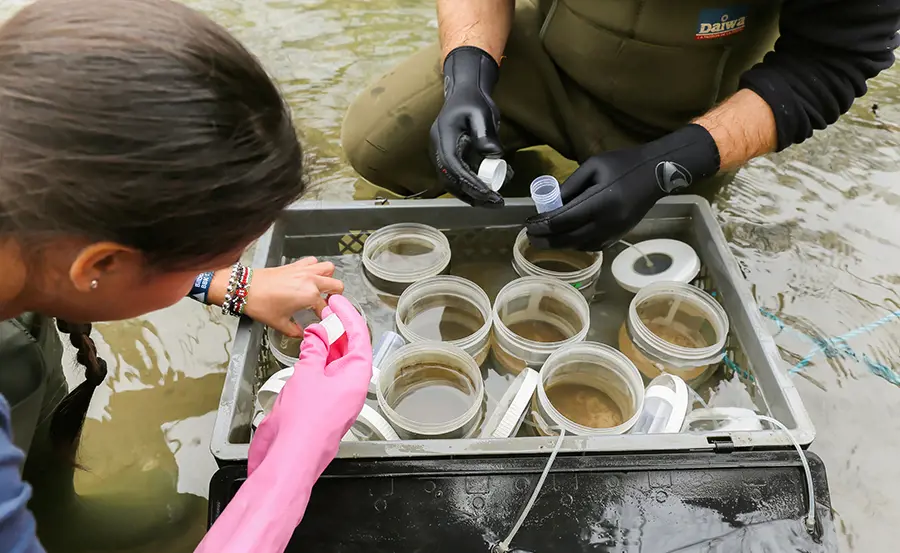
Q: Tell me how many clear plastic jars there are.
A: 8